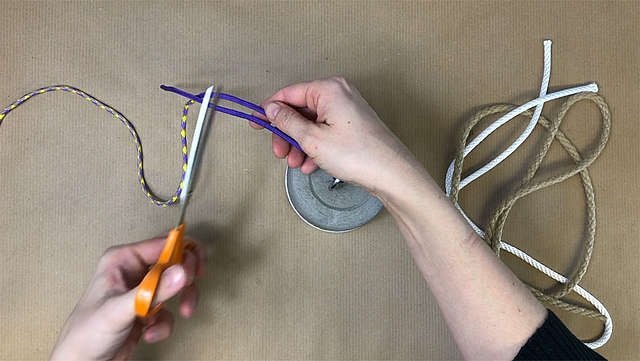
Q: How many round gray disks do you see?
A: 1